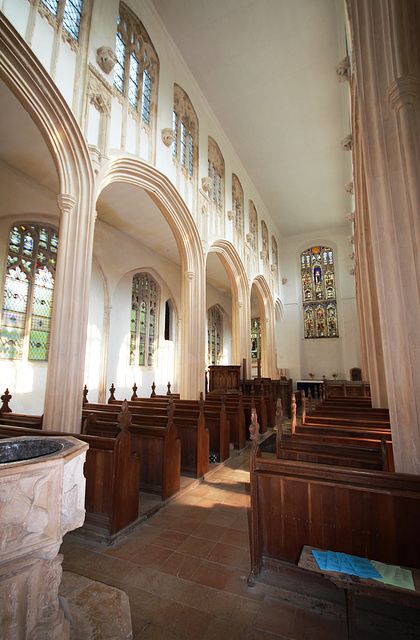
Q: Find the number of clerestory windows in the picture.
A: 8